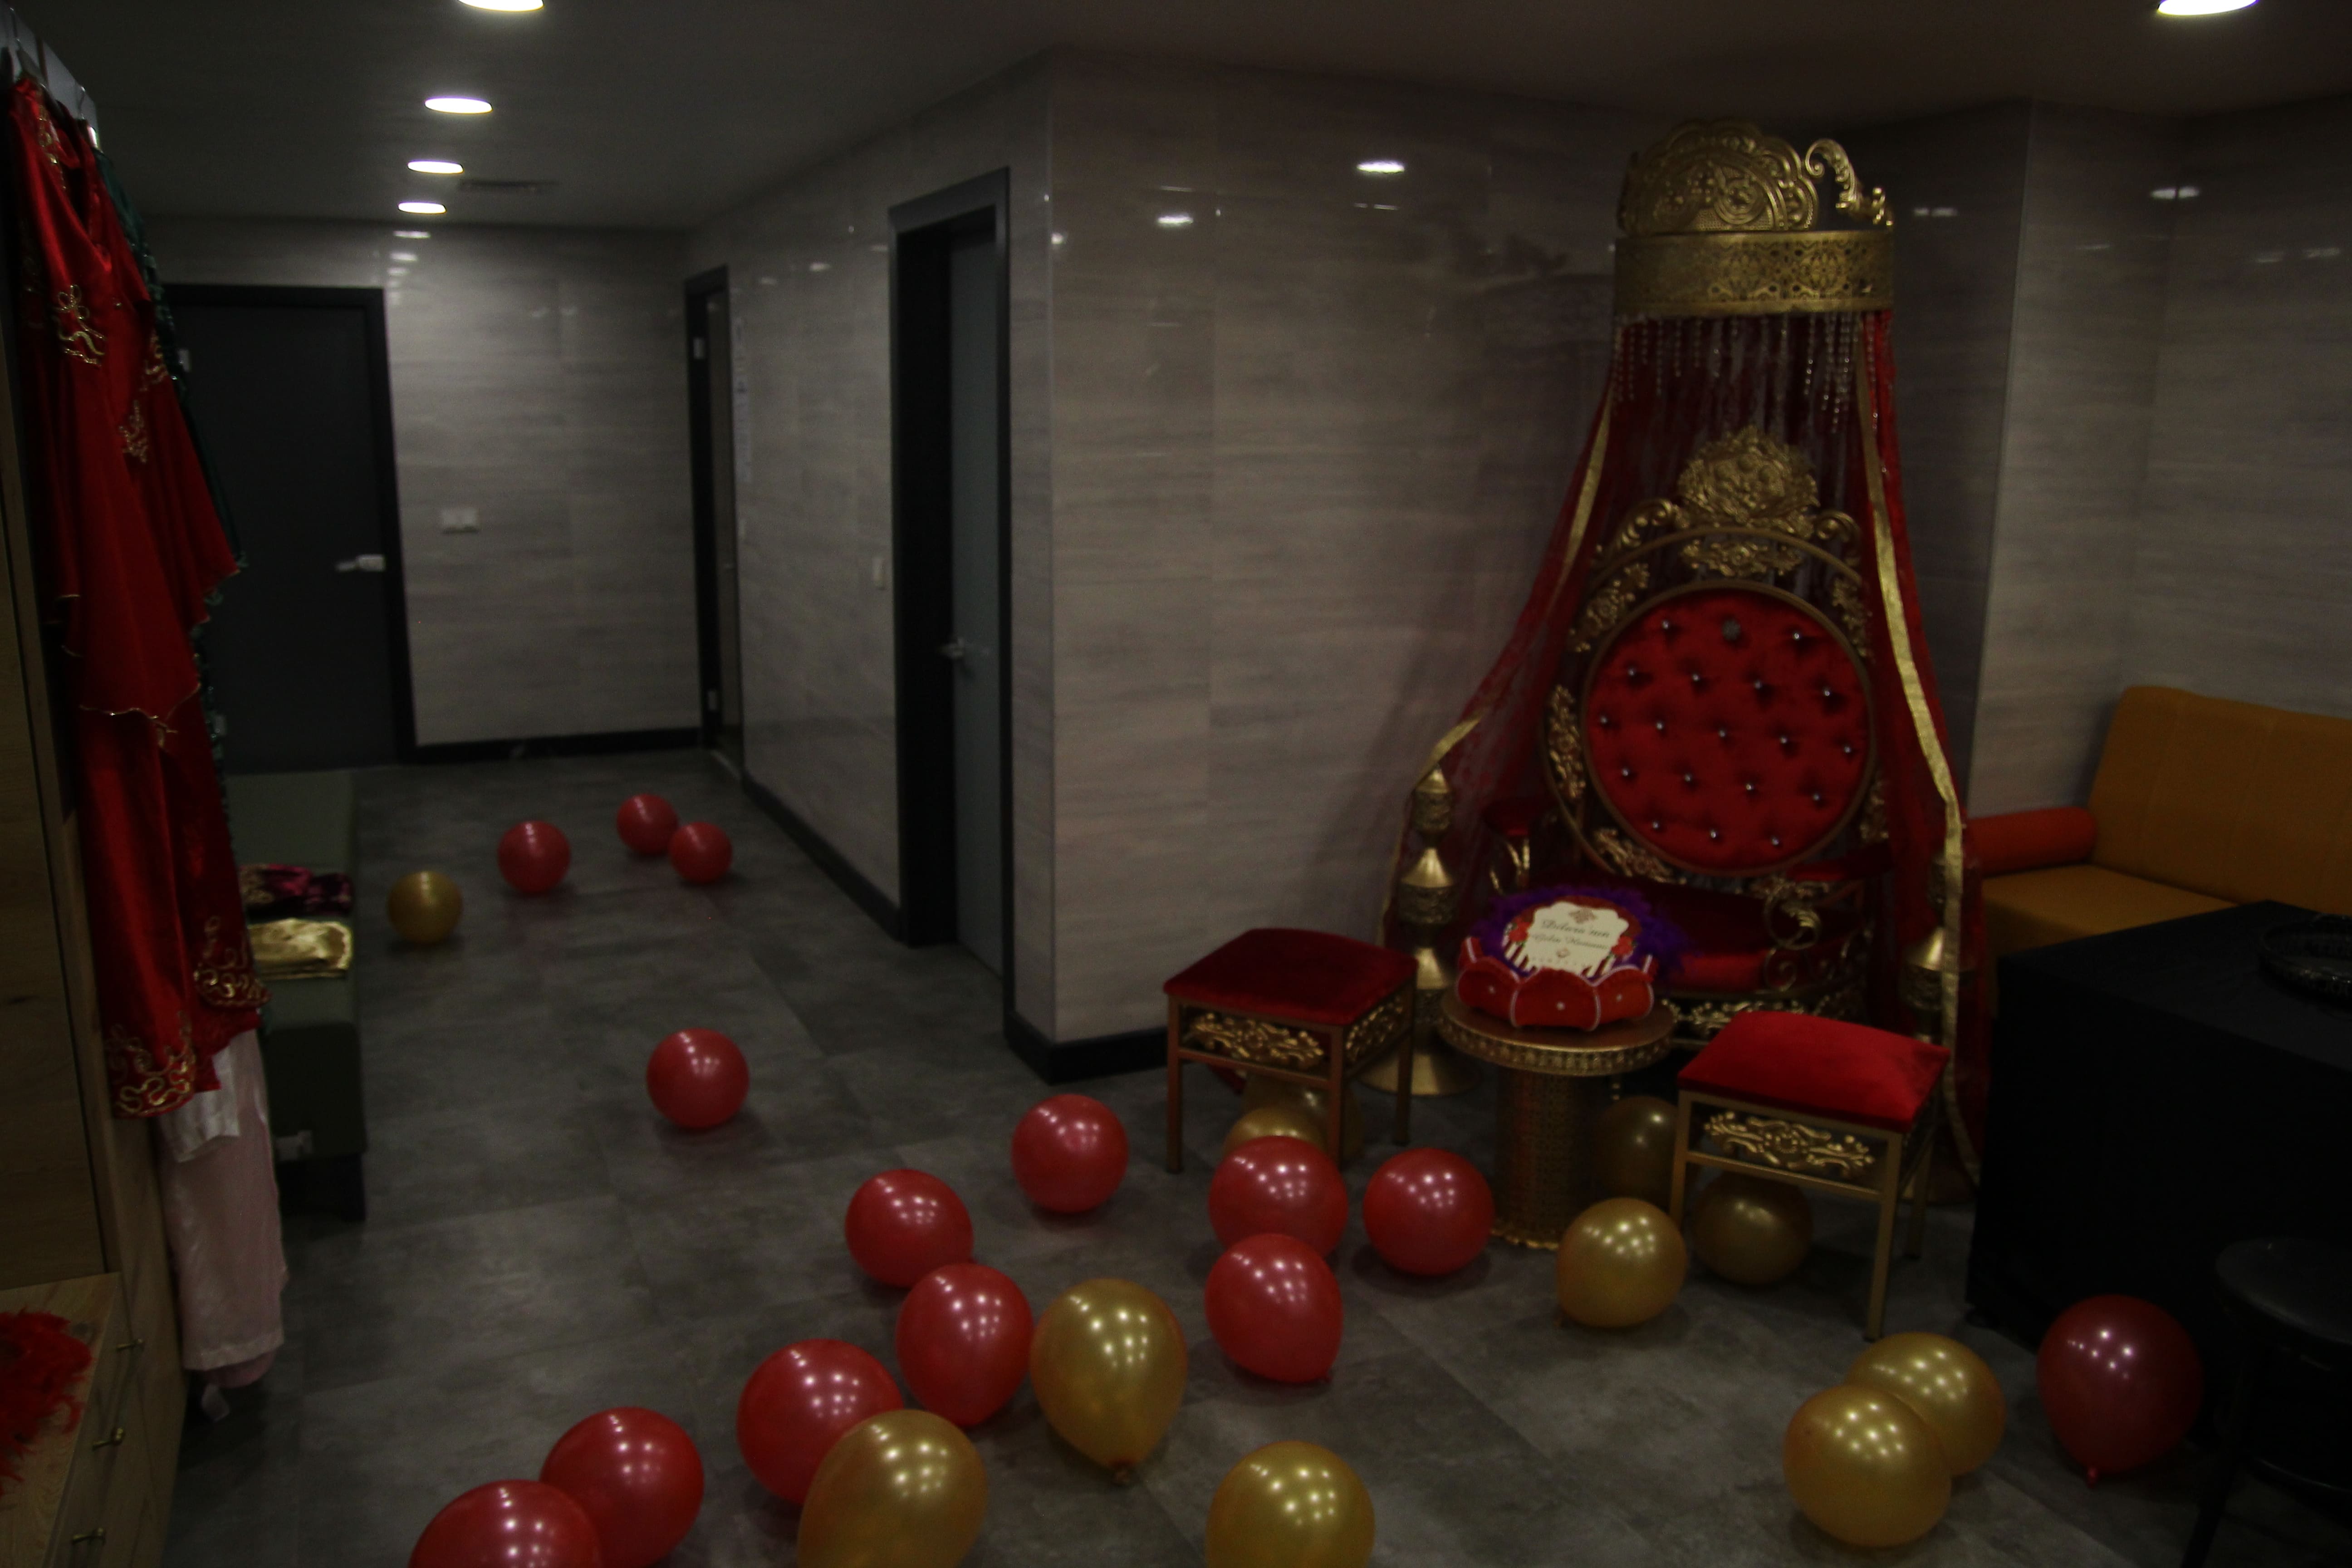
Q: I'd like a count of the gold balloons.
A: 11